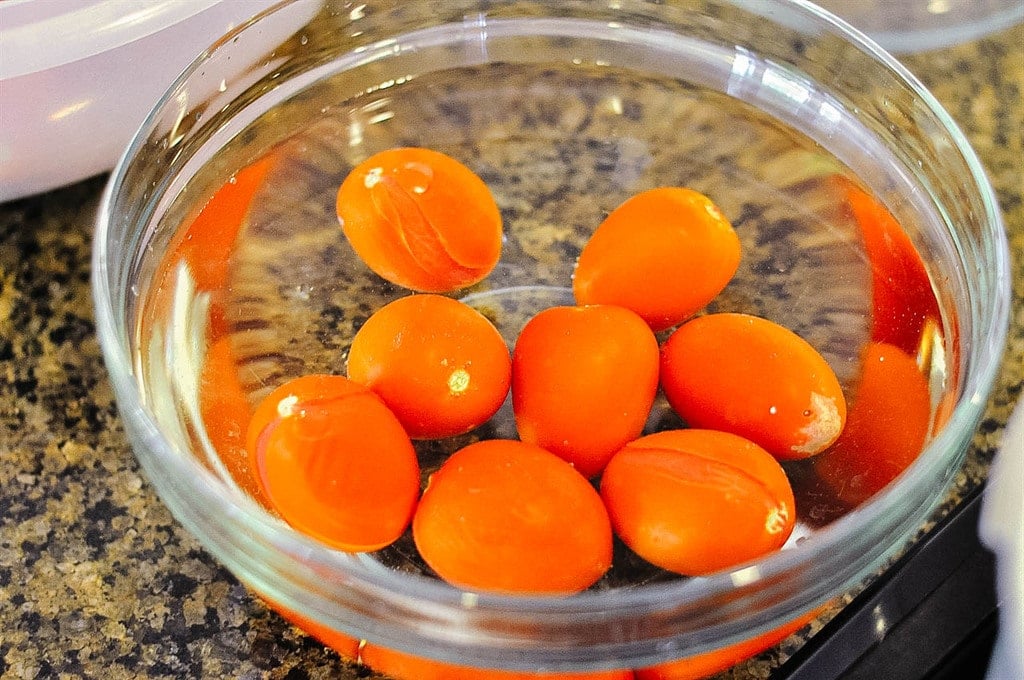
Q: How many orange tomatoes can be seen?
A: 8